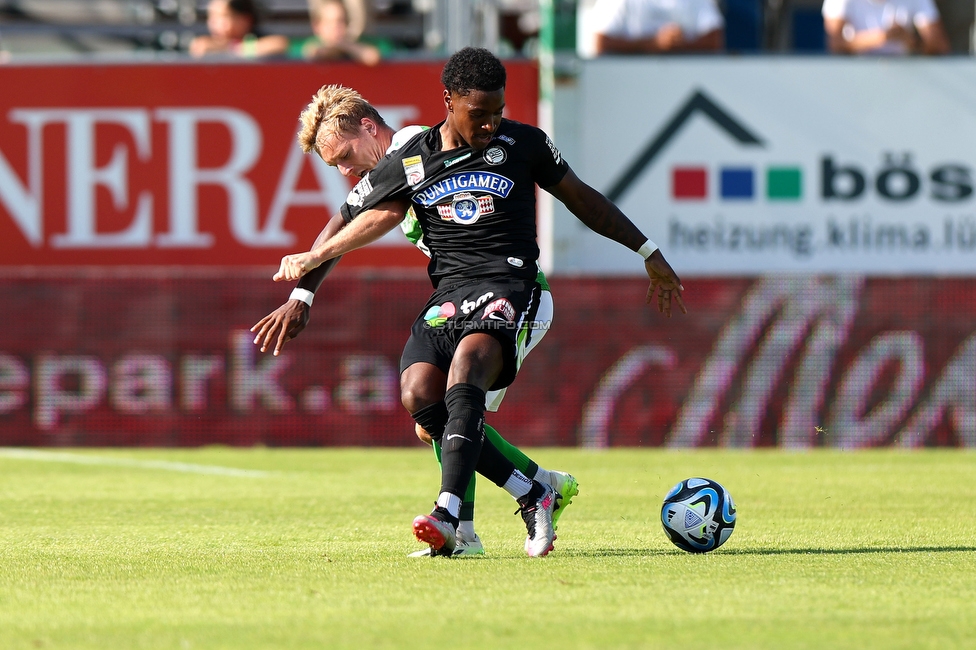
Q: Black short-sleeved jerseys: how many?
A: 1